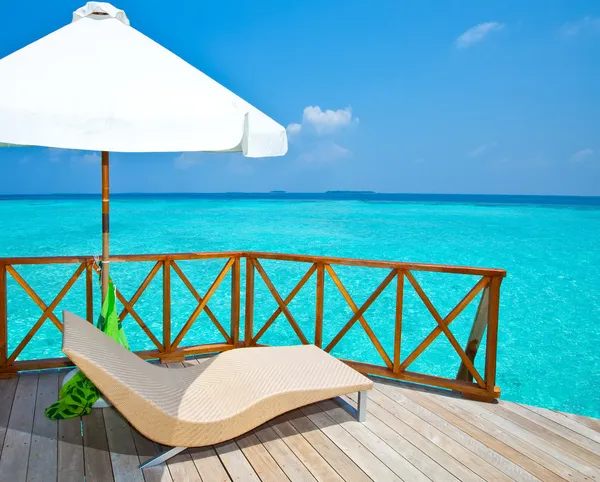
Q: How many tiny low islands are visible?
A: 2